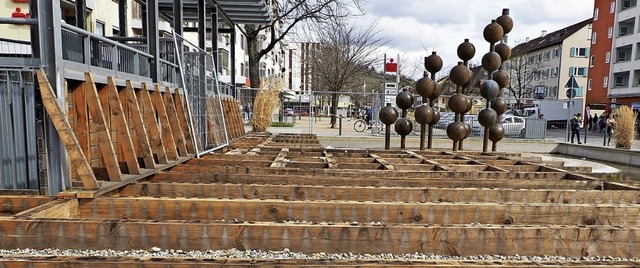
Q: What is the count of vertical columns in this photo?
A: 8